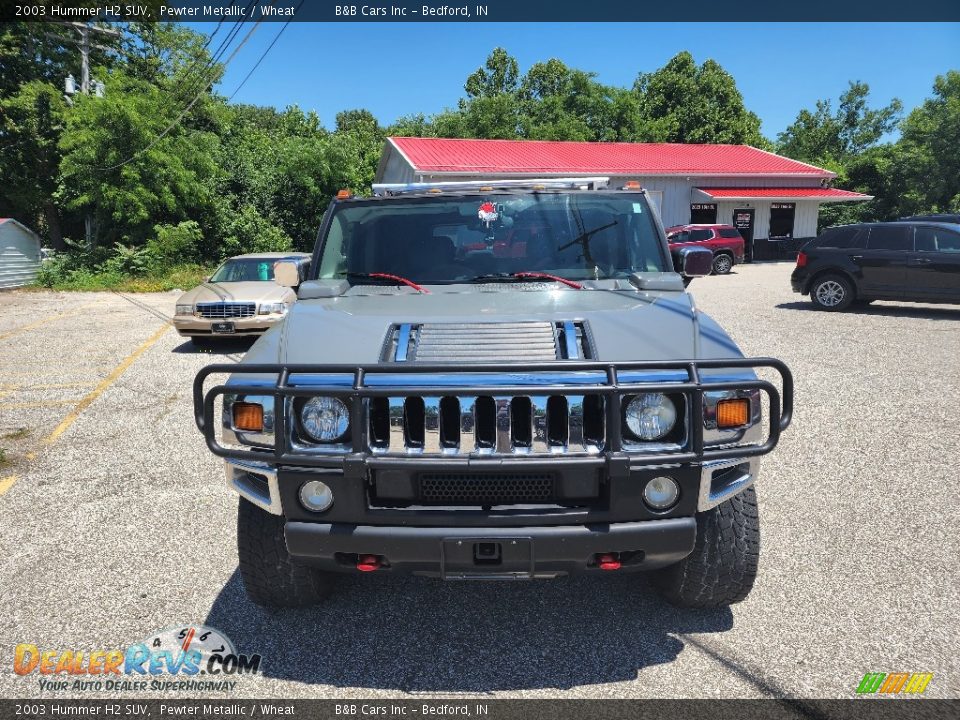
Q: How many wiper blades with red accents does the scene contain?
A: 2